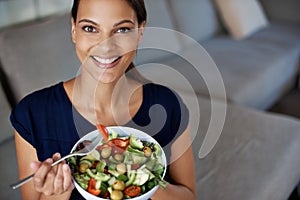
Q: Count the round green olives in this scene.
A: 7